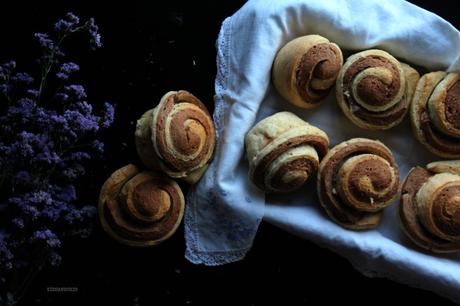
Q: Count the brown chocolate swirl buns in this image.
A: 8